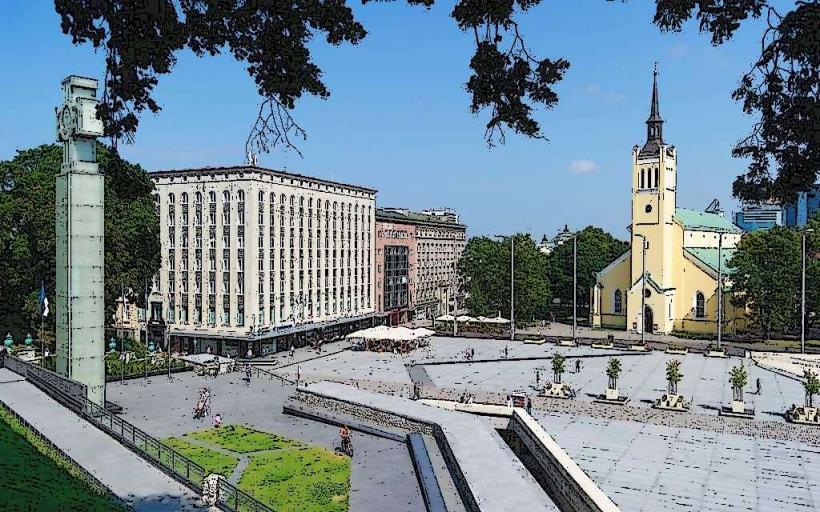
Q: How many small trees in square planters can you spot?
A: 5